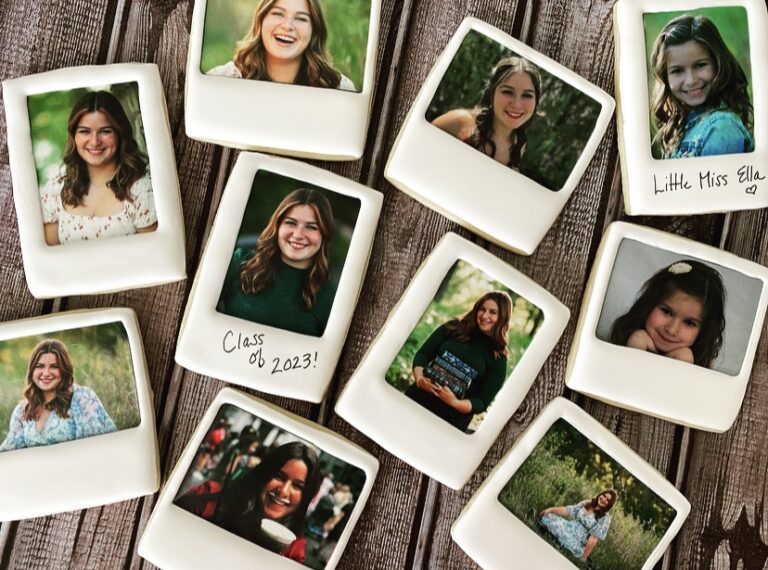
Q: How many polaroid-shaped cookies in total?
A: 10